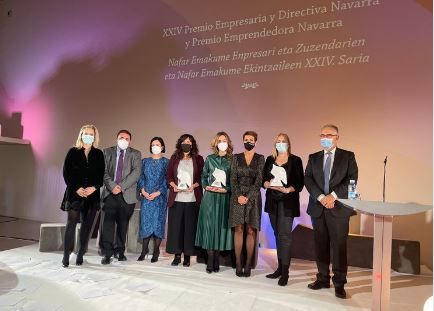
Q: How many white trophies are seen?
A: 3